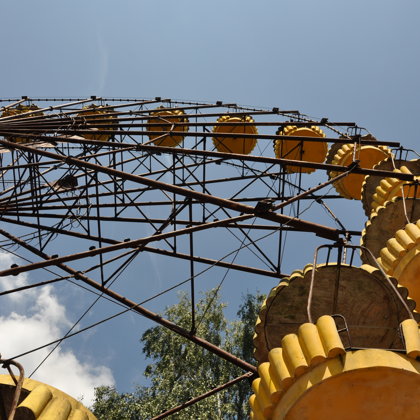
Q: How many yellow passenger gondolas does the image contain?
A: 10